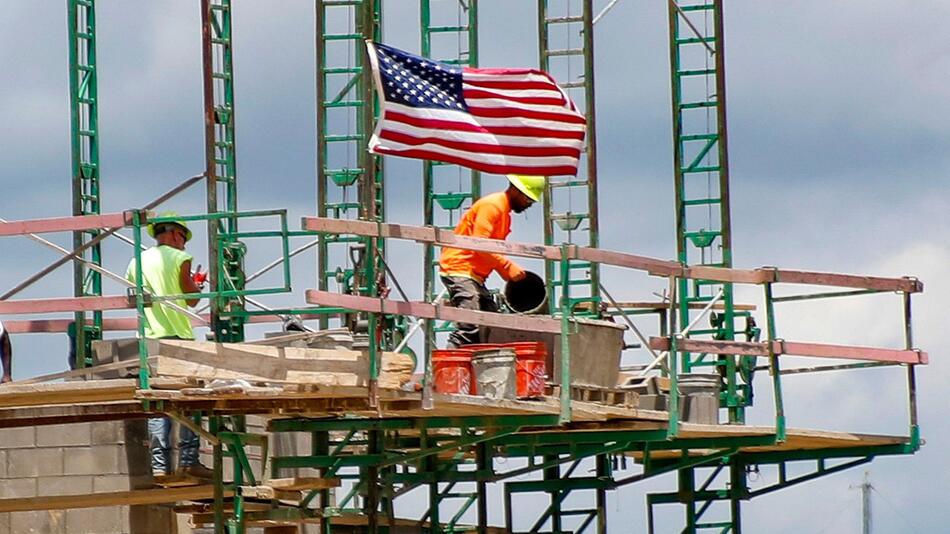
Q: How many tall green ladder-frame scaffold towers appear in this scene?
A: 6